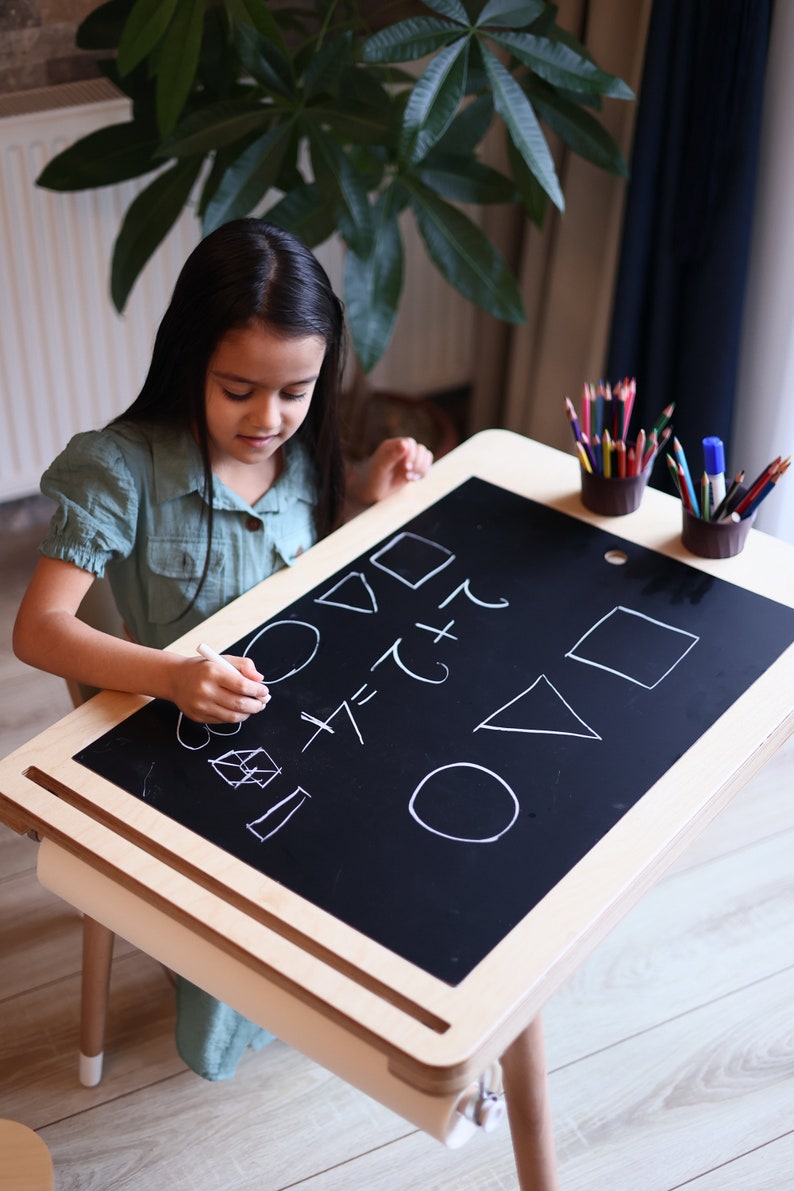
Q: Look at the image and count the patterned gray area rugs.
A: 0